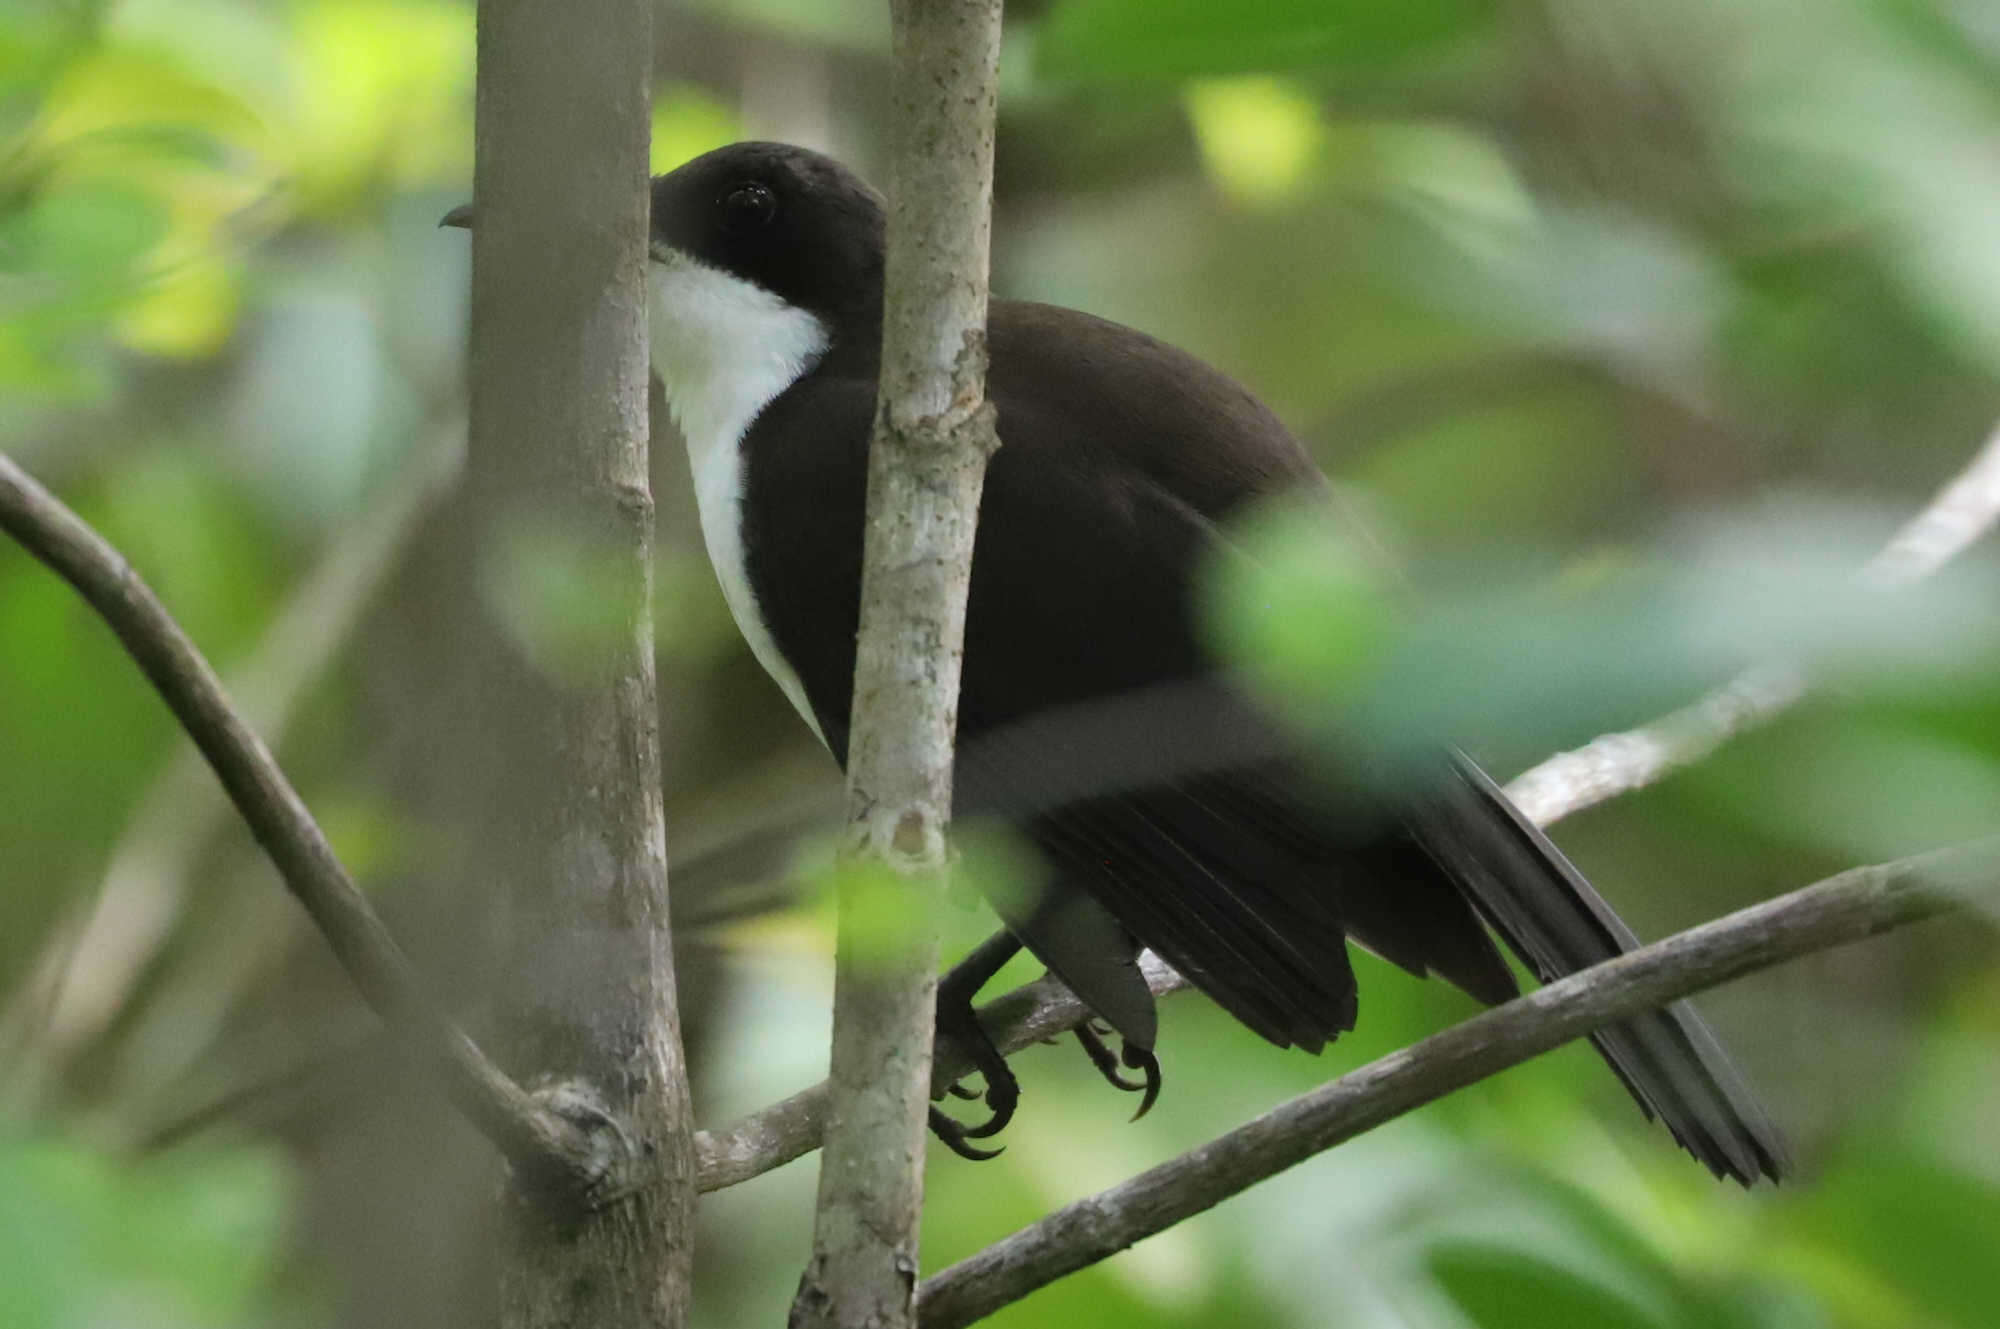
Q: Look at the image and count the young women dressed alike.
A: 0